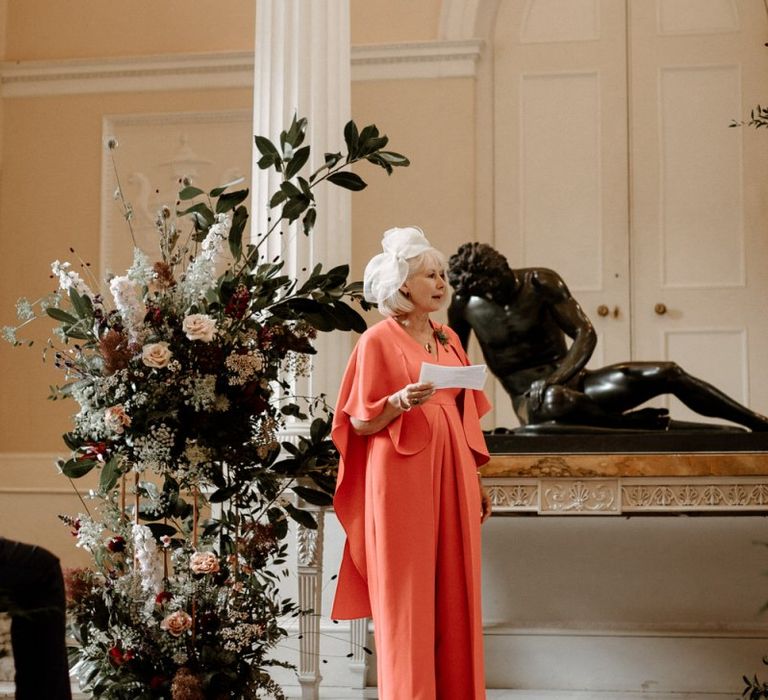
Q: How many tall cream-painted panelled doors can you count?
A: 2